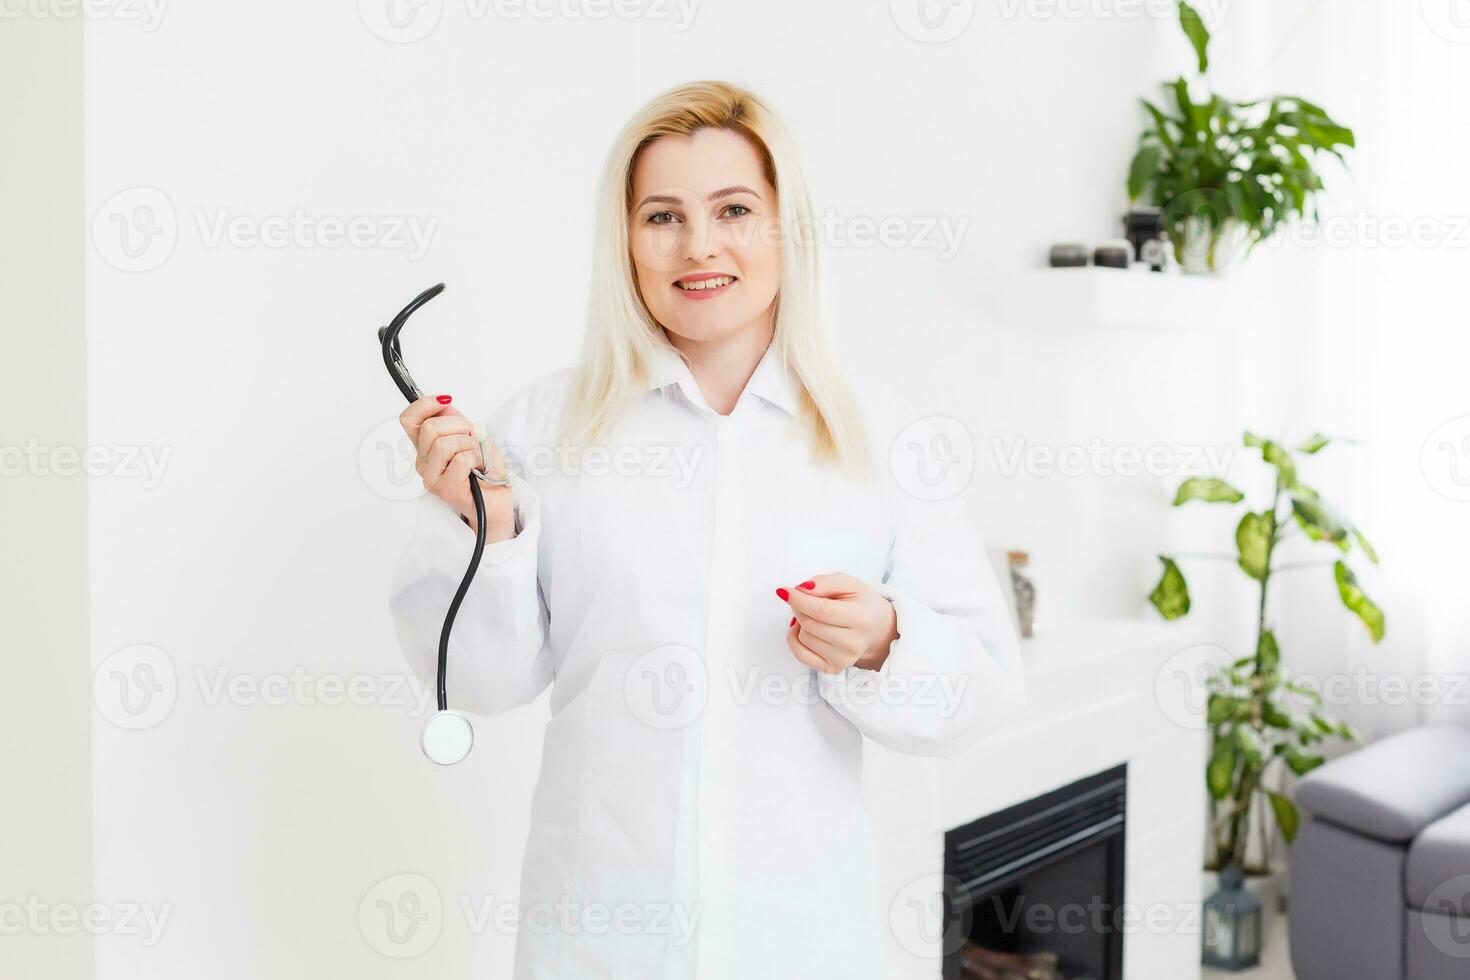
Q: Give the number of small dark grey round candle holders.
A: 2